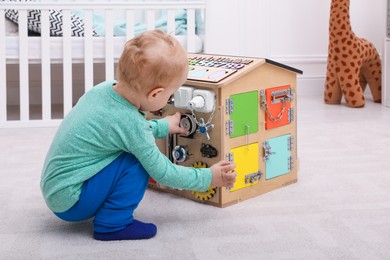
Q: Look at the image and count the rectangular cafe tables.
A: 0